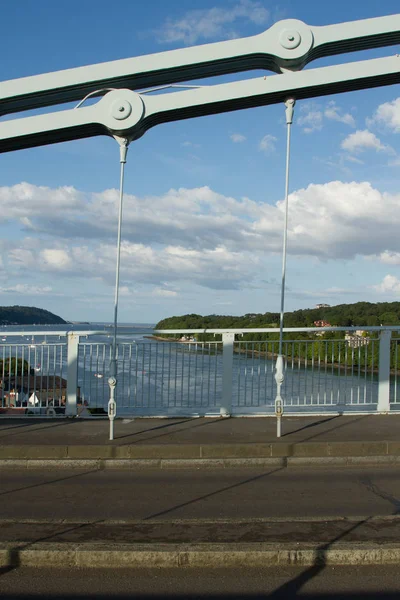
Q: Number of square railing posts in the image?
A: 3